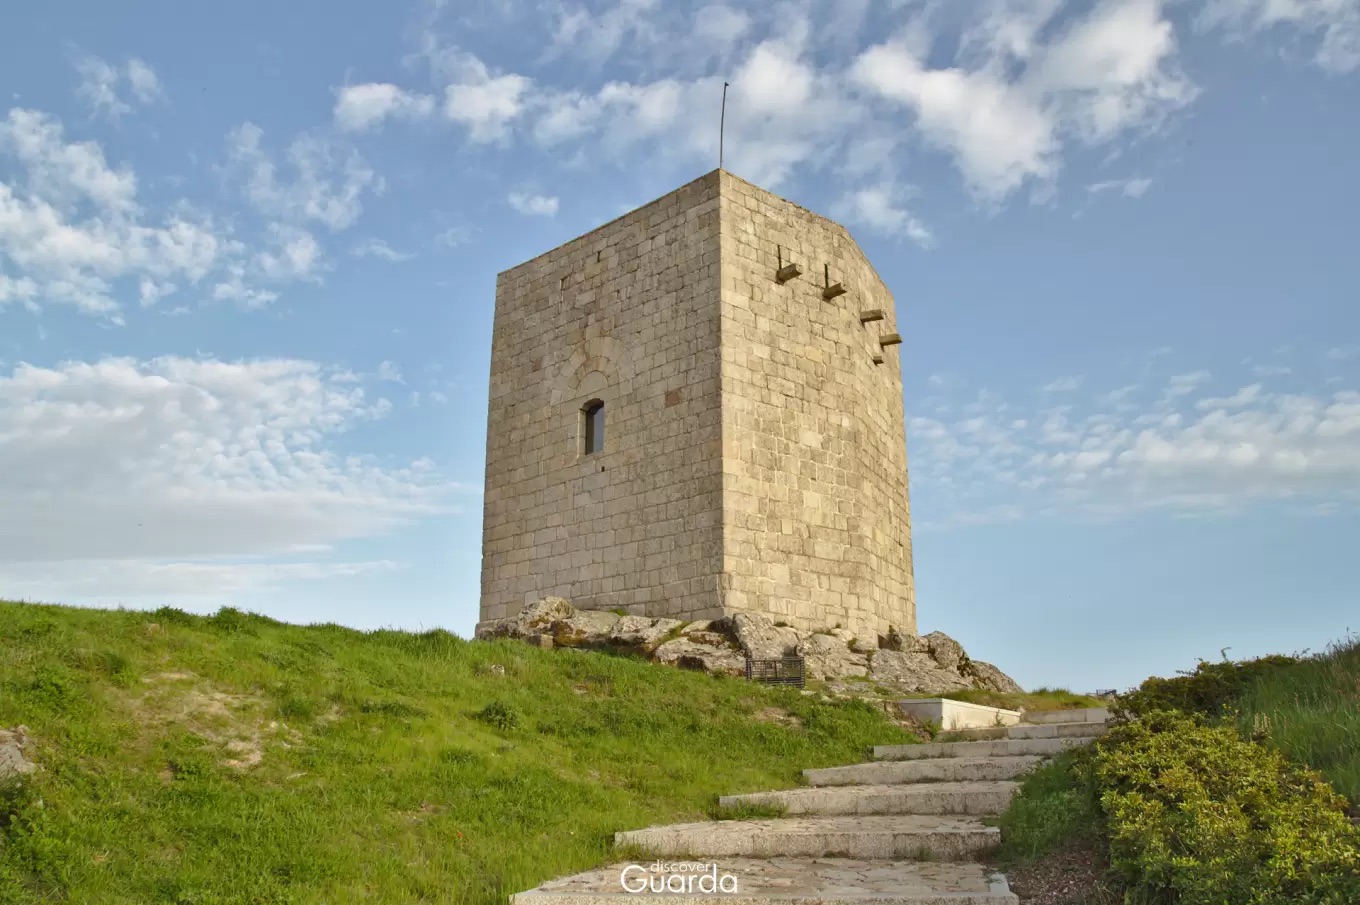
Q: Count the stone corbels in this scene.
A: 5